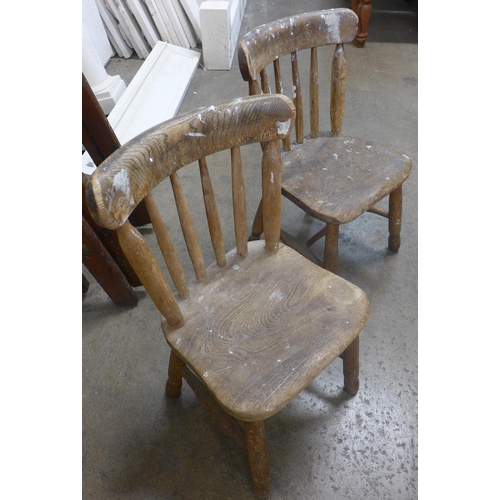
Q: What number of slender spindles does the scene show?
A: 8